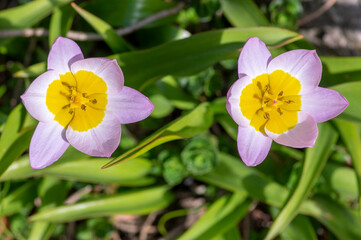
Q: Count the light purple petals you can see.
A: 12